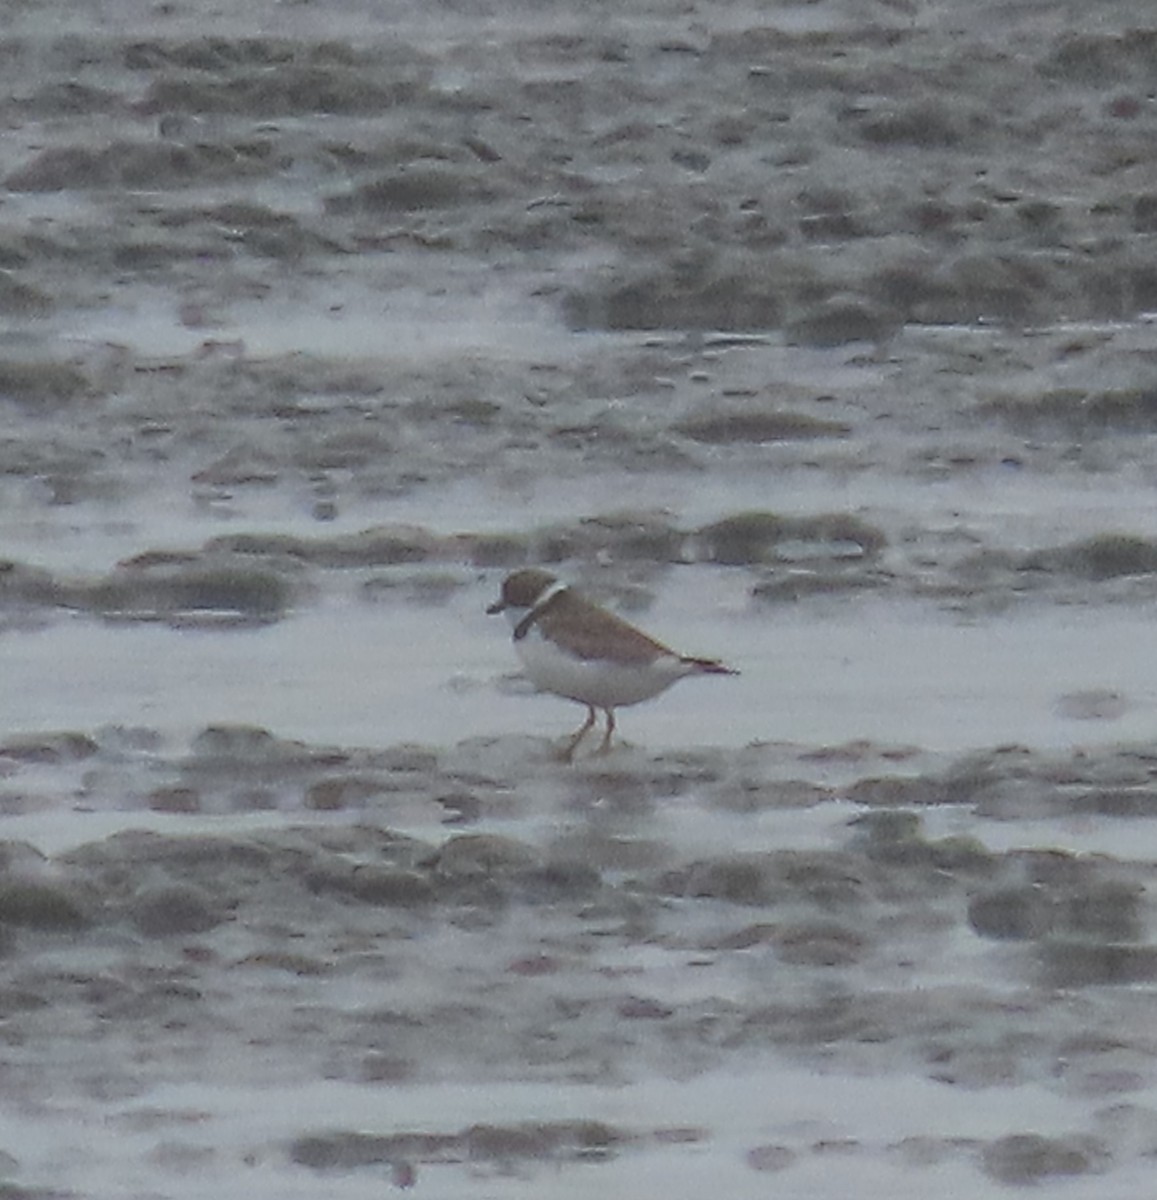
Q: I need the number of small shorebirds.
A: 1